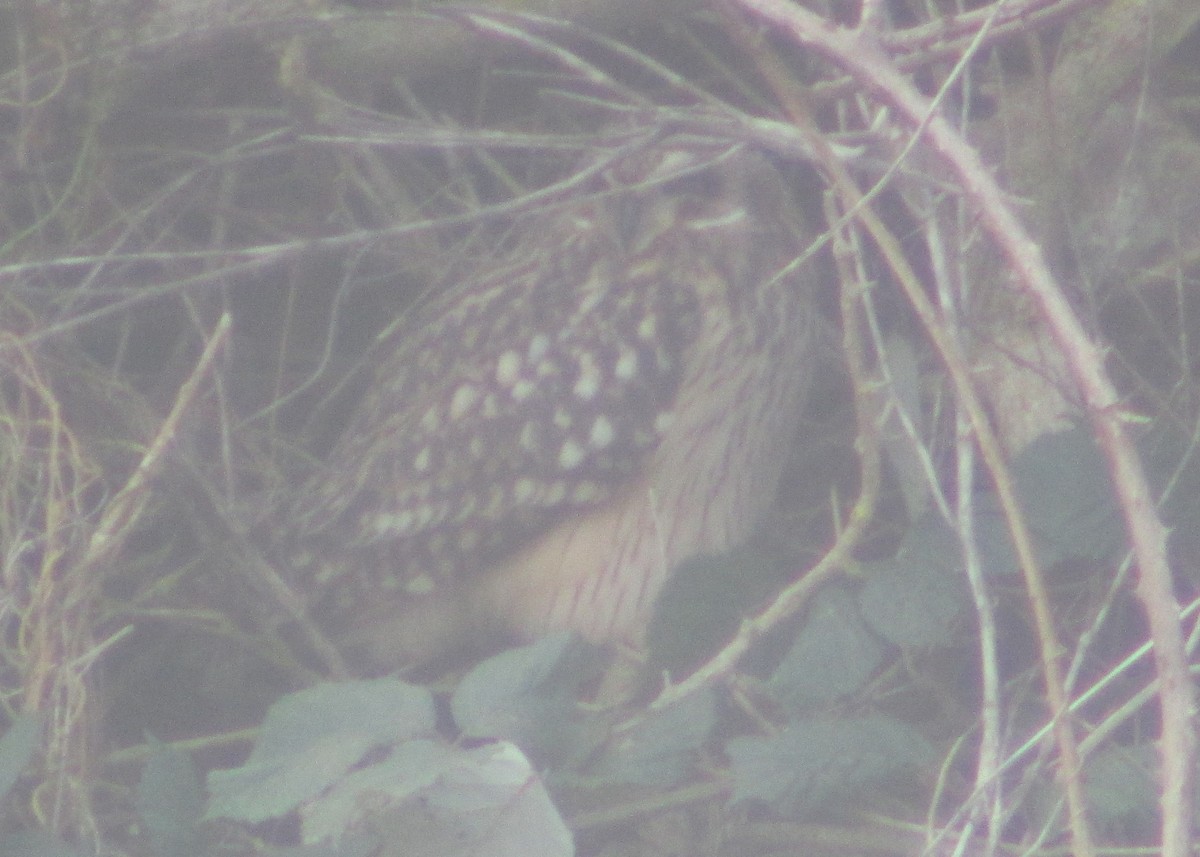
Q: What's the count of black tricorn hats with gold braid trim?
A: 0